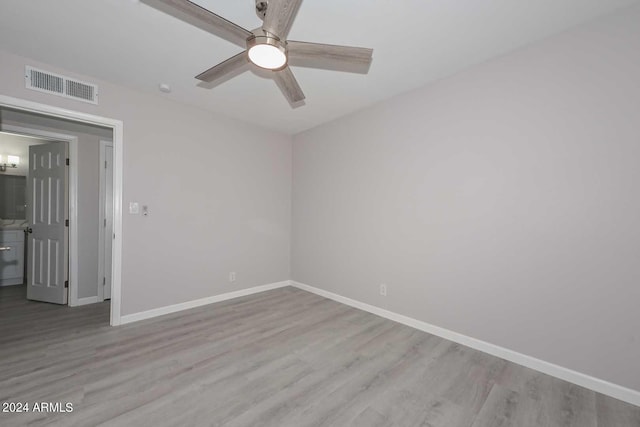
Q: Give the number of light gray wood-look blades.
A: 5